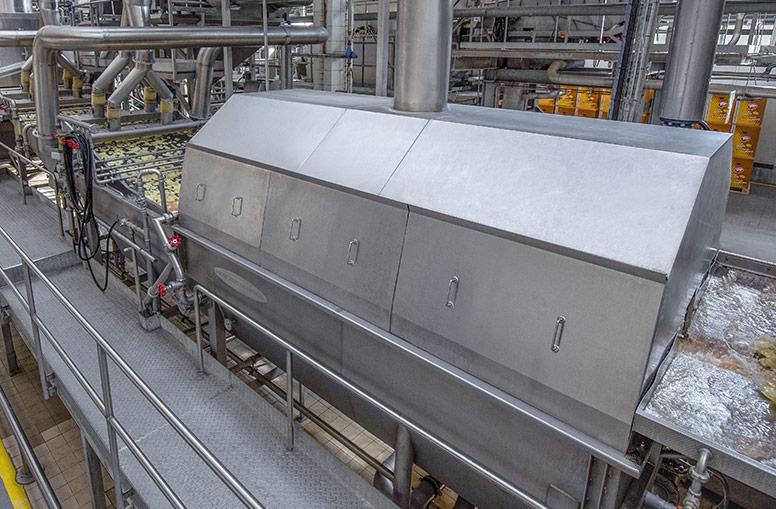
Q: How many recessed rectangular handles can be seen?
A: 6